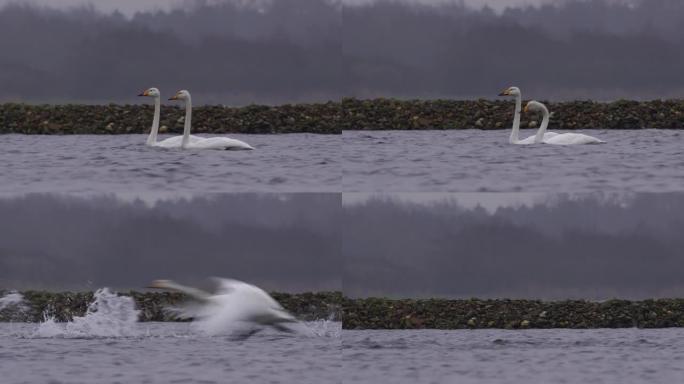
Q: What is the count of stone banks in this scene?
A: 4